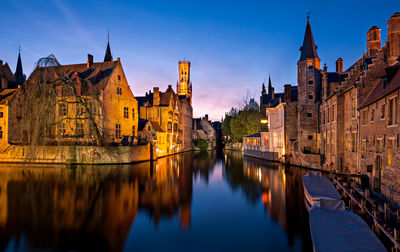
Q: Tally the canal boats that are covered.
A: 2